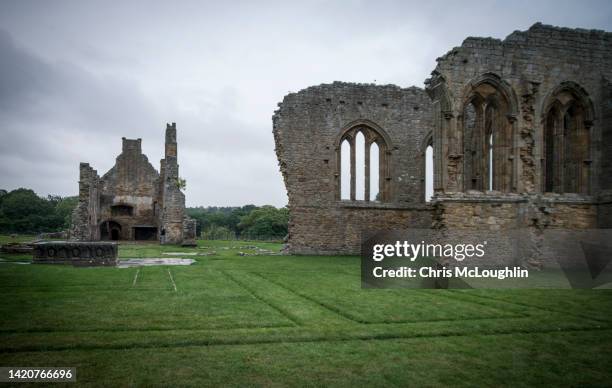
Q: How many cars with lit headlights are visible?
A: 0